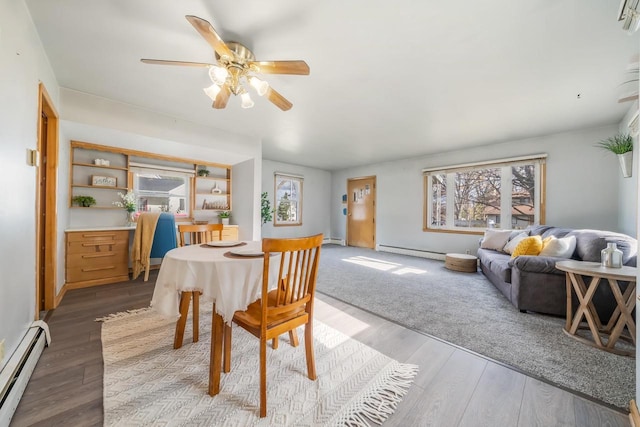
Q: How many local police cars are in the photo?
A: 0